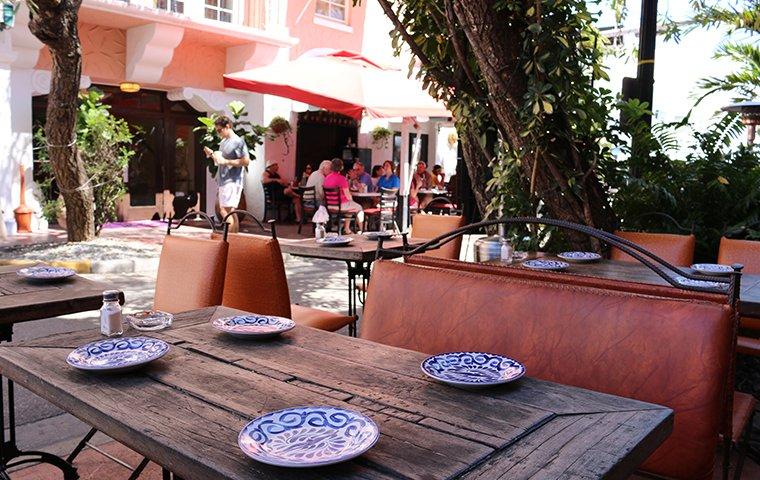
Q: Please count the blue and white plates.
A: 11